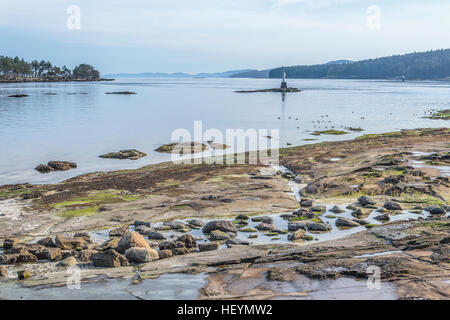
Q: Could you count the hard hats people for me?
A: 0